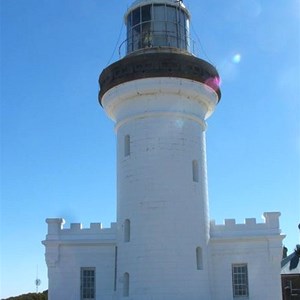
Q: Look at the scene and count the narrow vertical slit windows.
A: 5